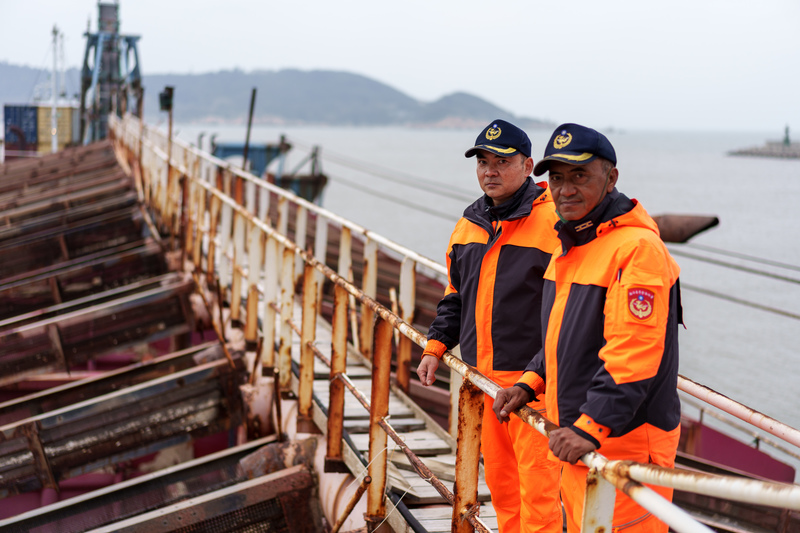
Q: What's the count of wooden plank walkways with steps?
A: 1